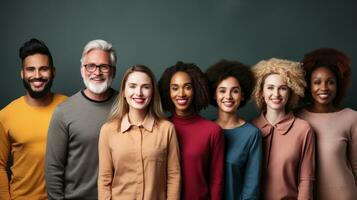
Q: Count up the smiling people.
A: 7